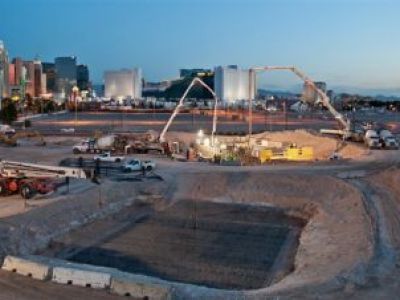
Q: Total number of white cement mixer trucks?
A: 3